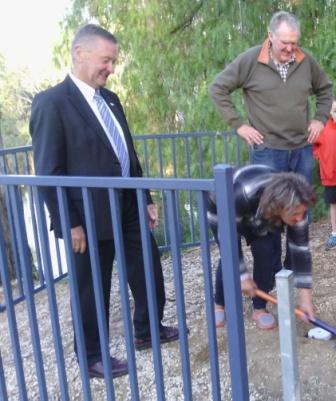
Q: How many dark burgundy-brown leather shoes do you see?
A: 2